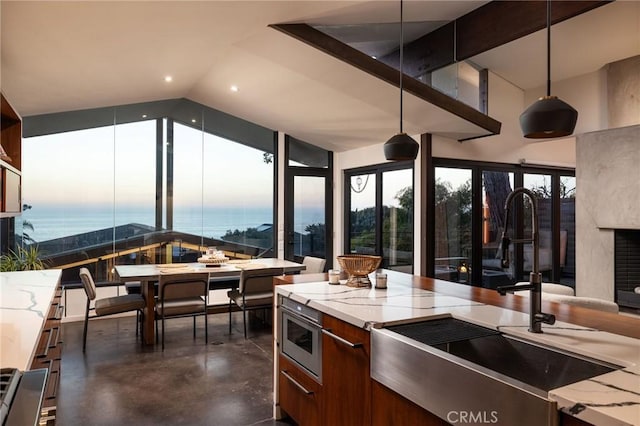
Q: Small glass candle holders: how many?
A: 2